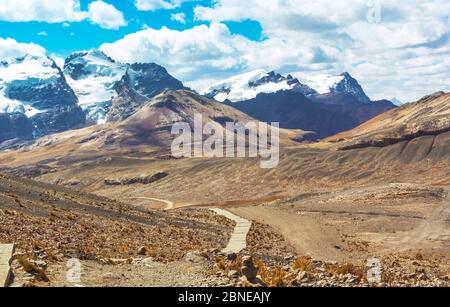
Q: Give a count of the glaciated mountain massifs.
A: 2